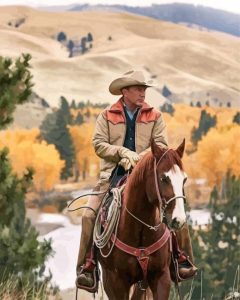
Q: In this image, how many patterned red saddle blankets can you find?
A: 0